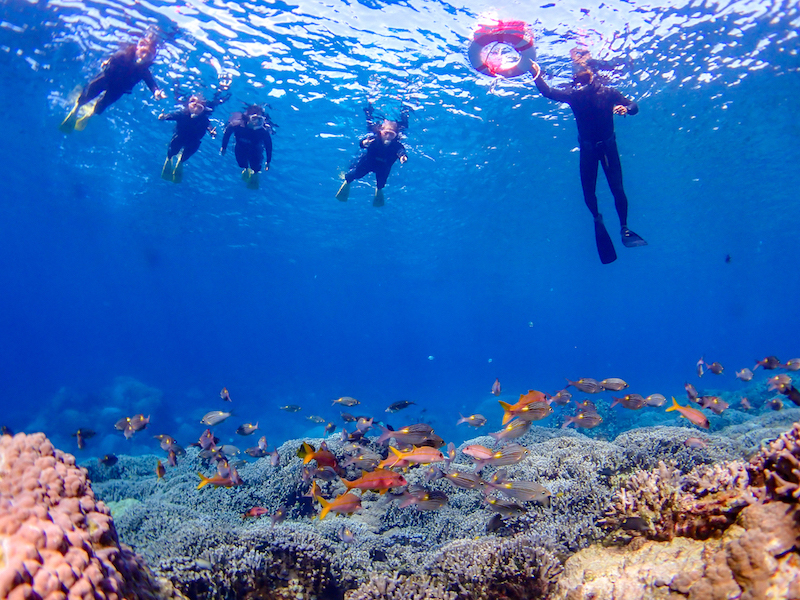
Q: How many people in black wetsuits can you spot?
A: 5